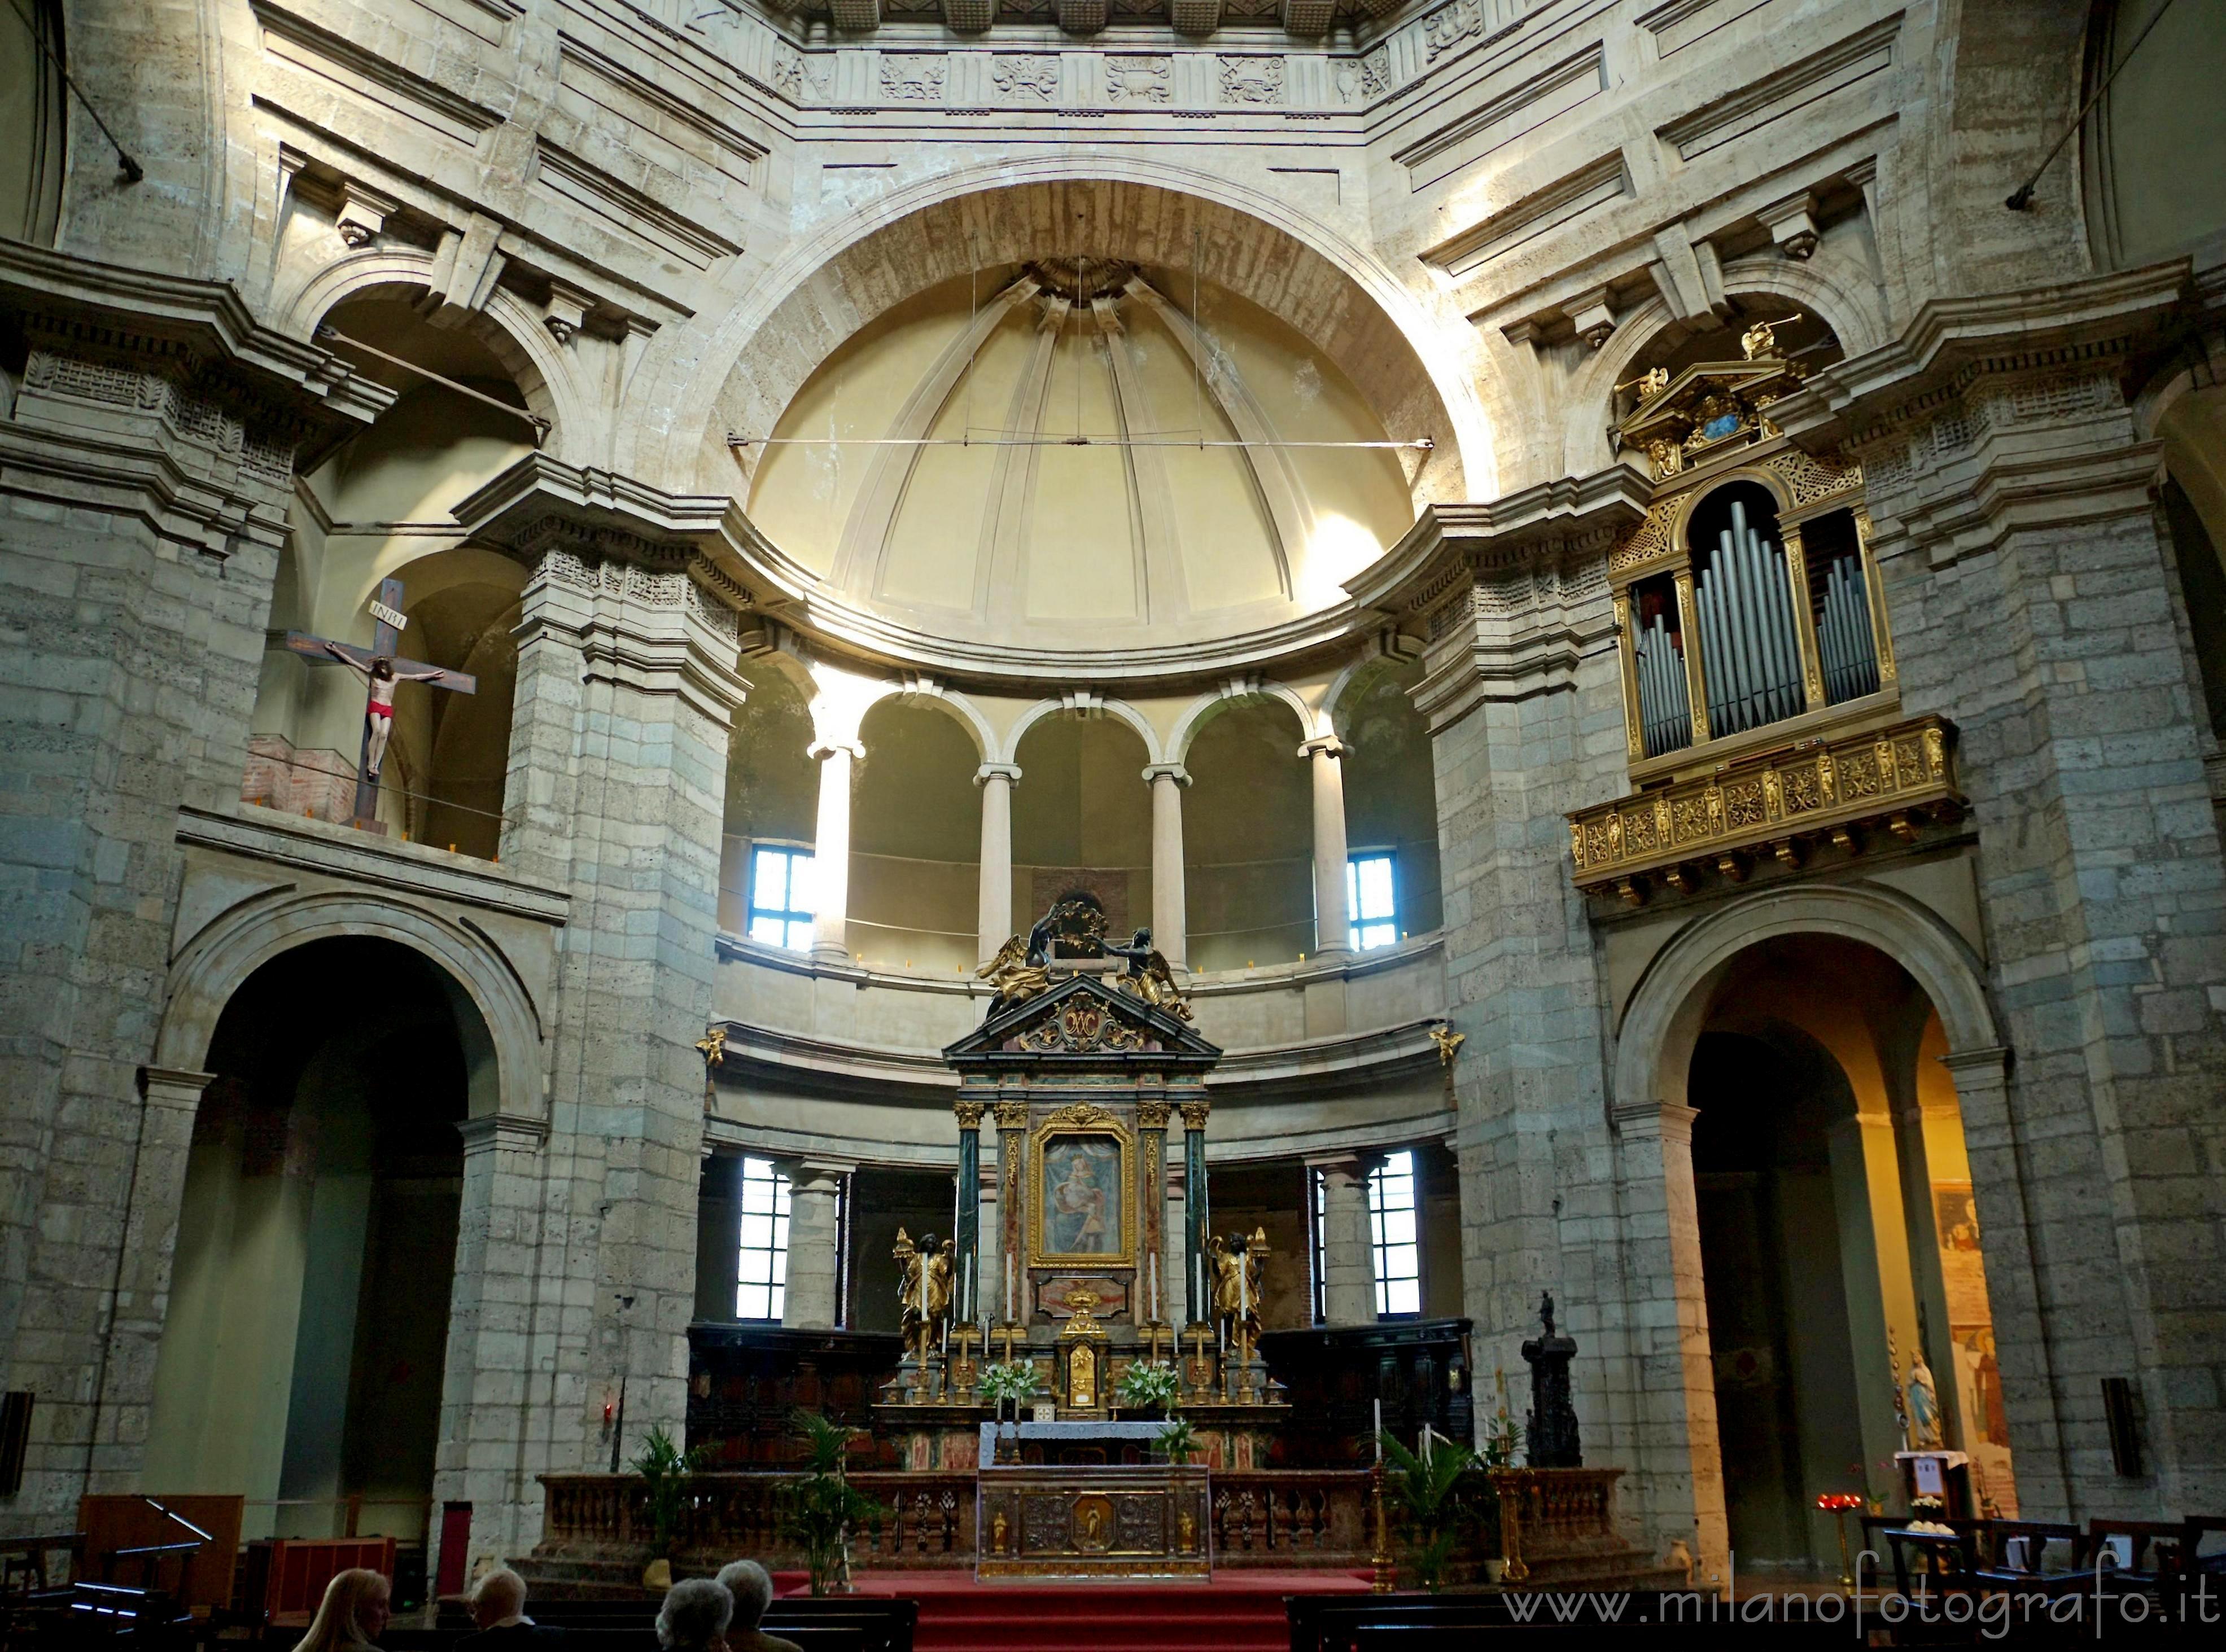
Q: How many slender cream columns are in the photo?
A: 4